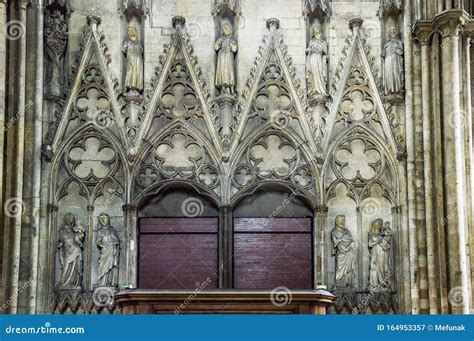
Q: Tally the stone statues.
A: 8